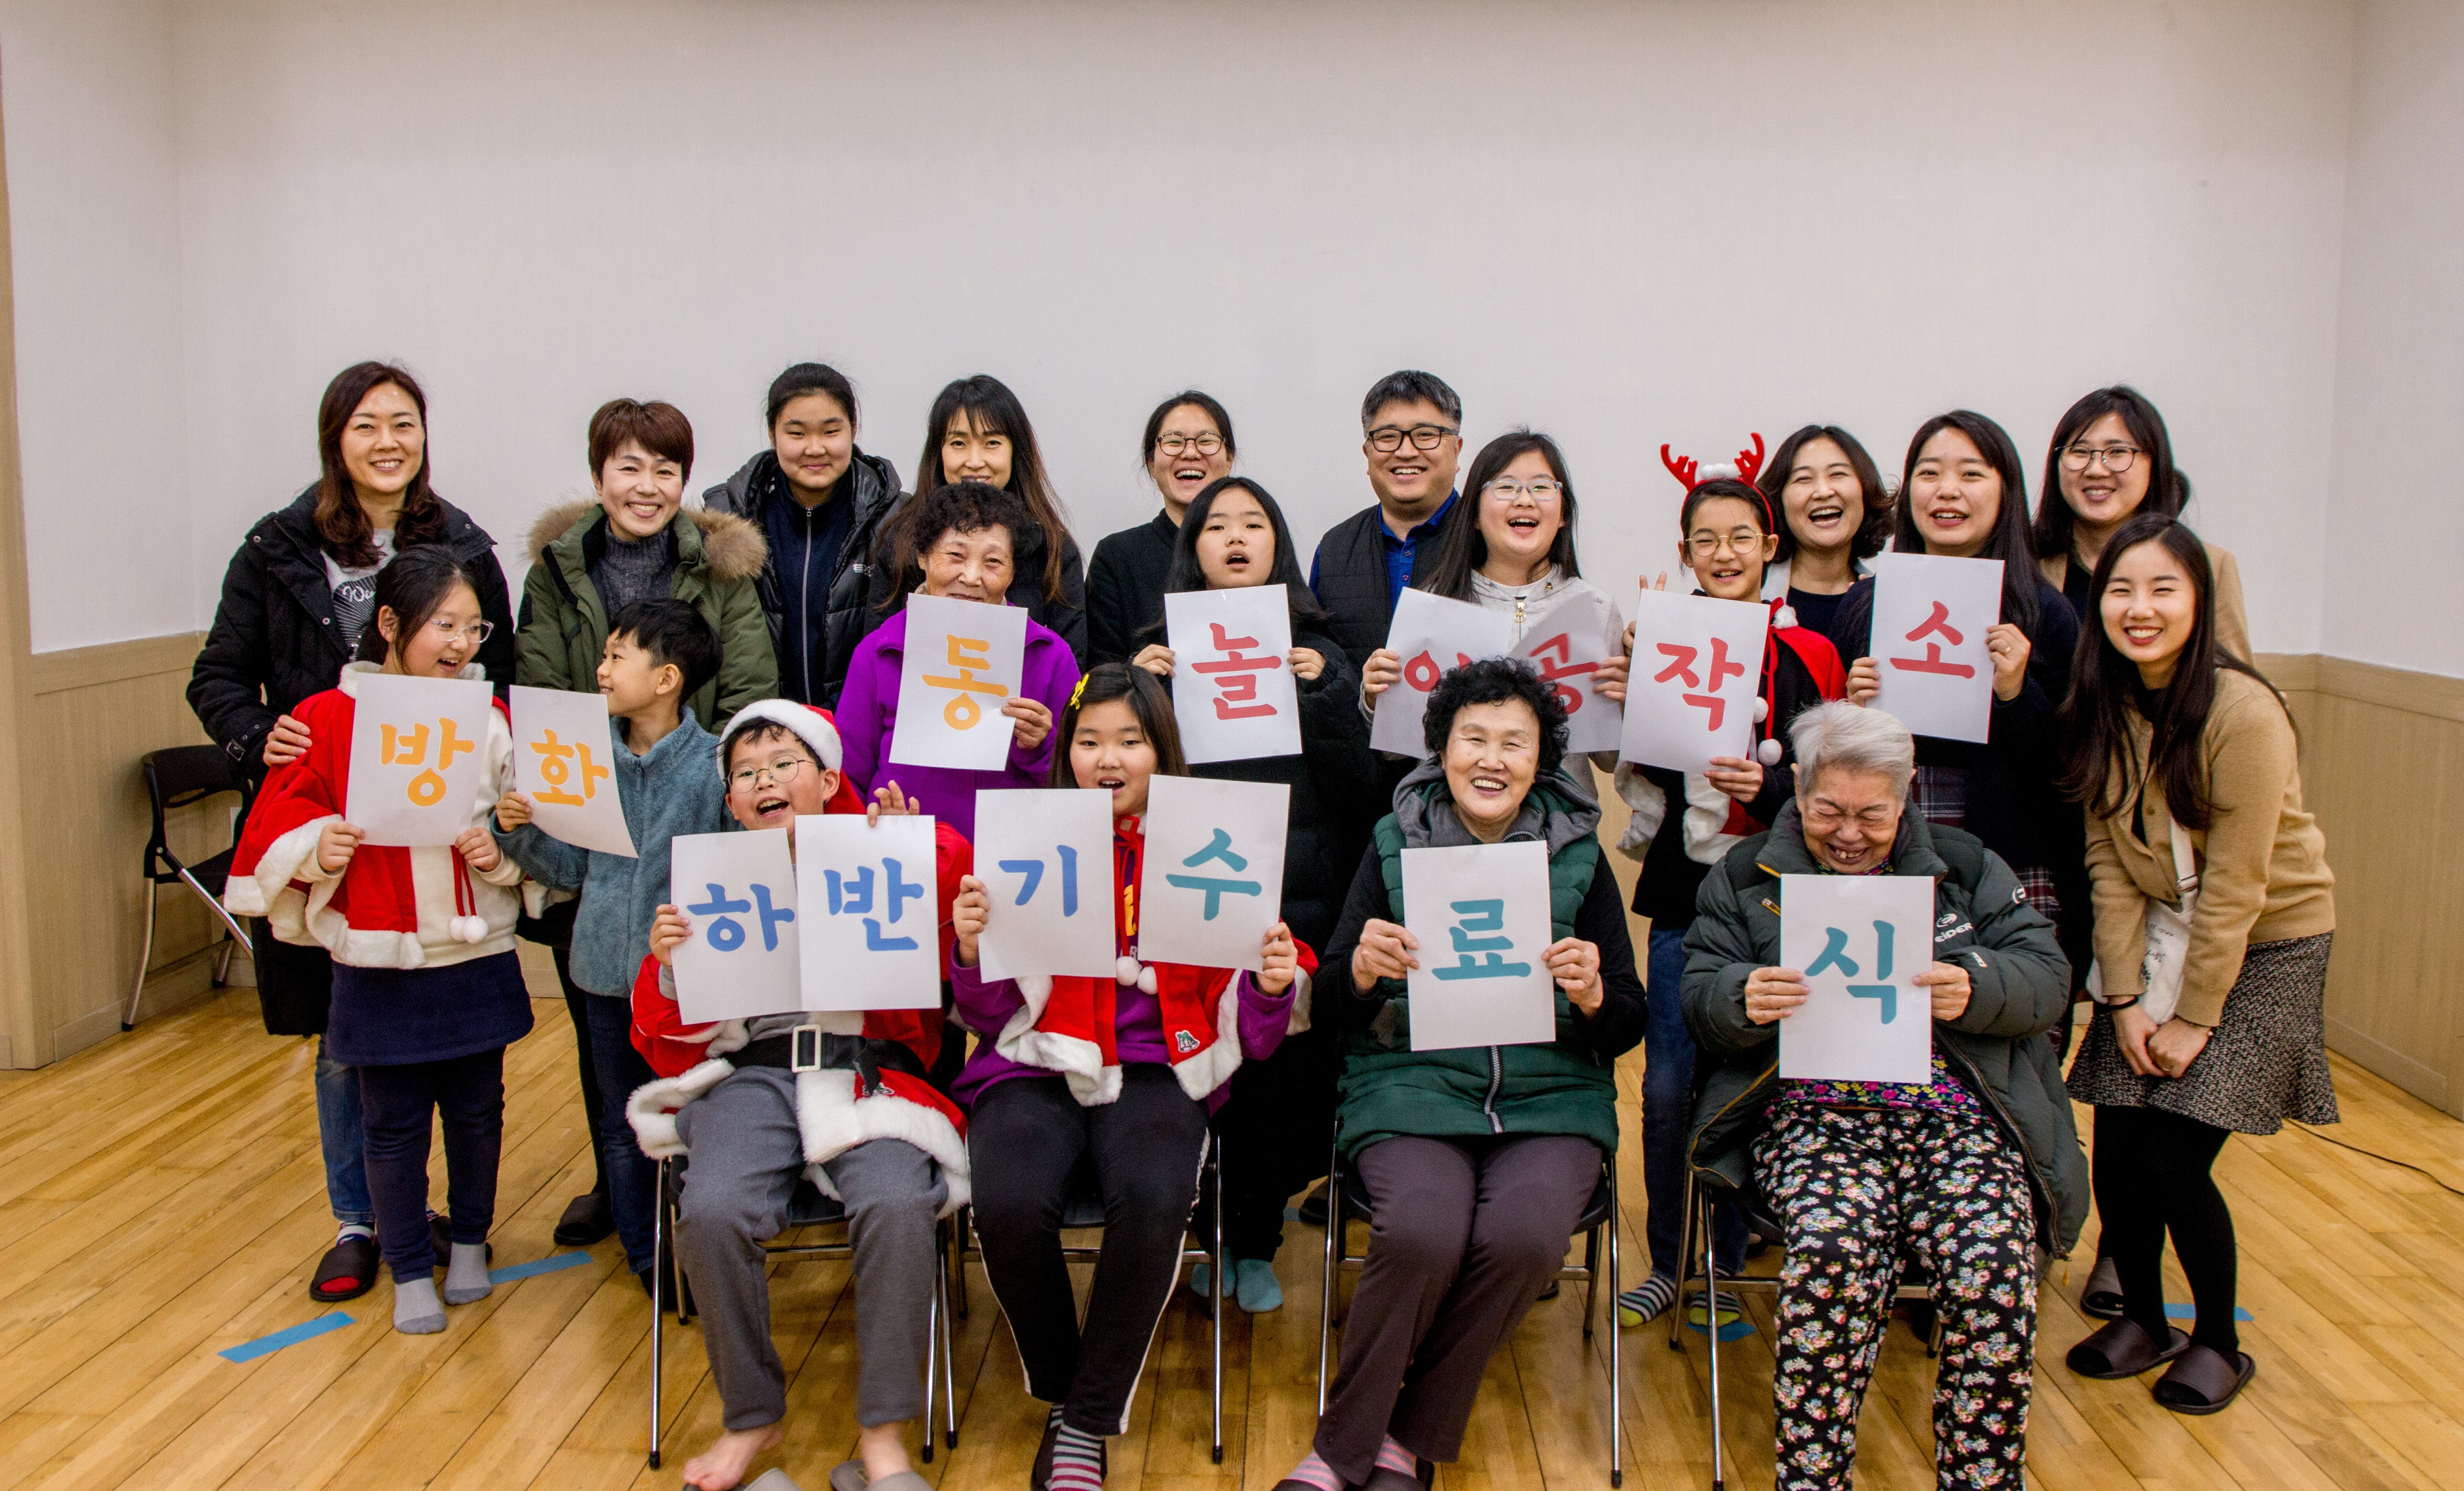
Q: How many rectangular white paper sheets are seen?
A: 14